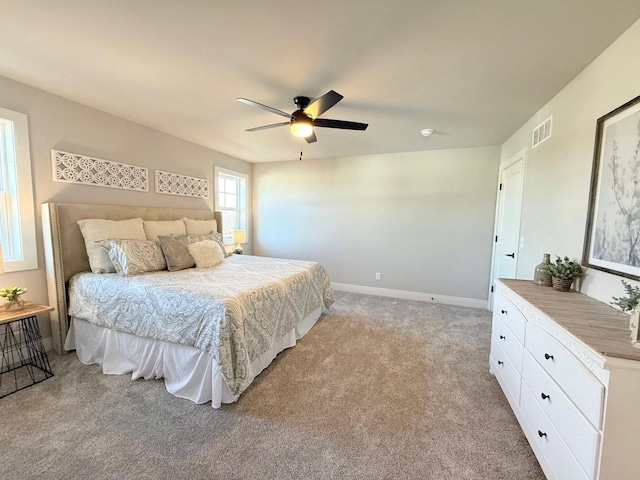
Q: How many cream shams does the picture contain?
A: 3